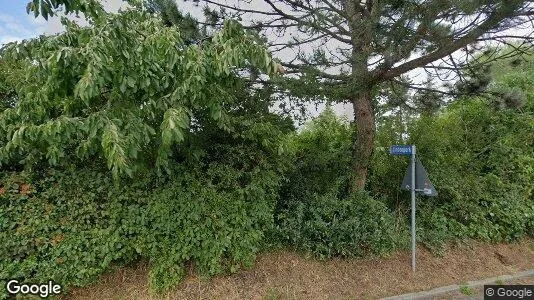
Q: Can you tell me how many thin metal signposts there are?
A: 1